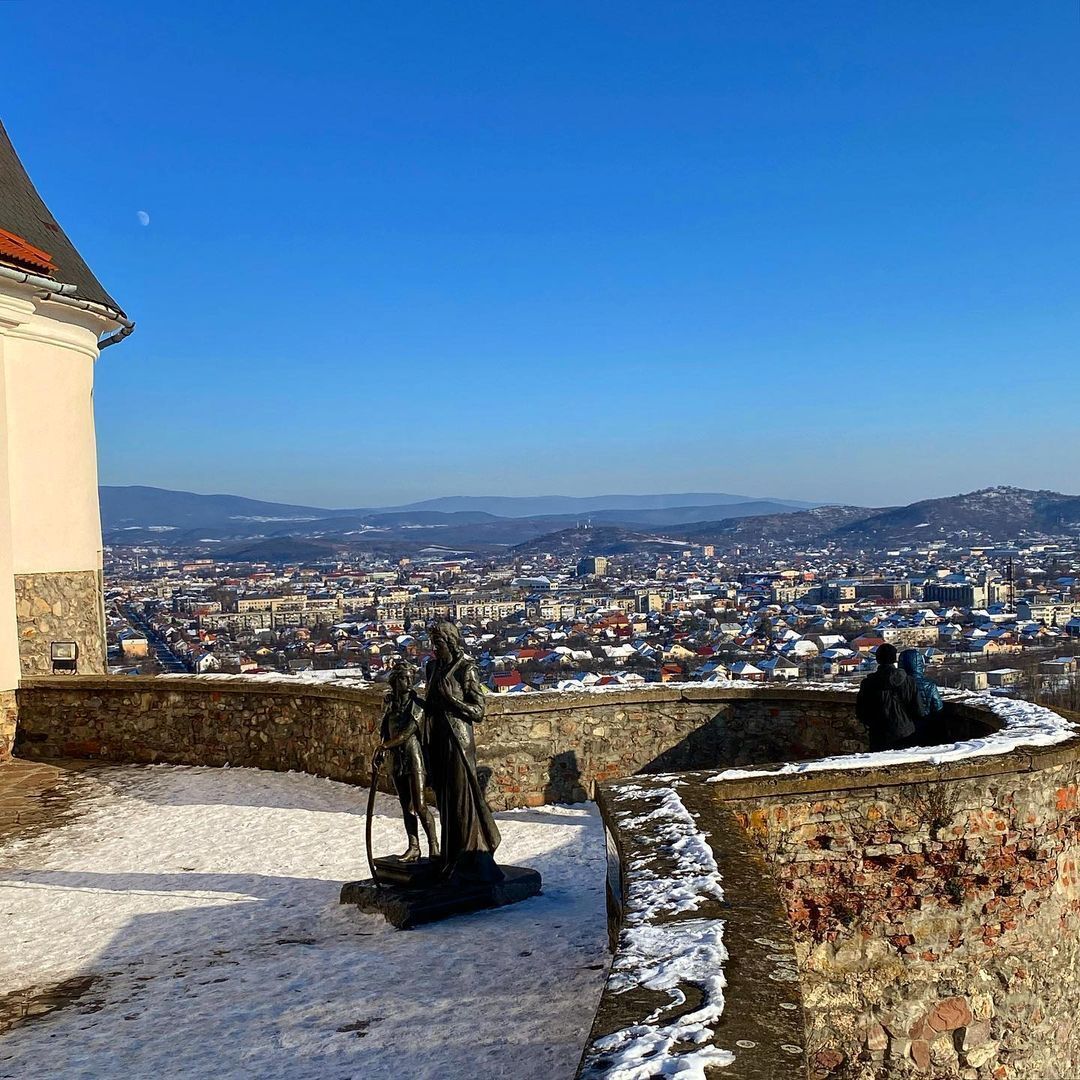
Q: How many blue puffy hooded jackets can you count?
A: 1